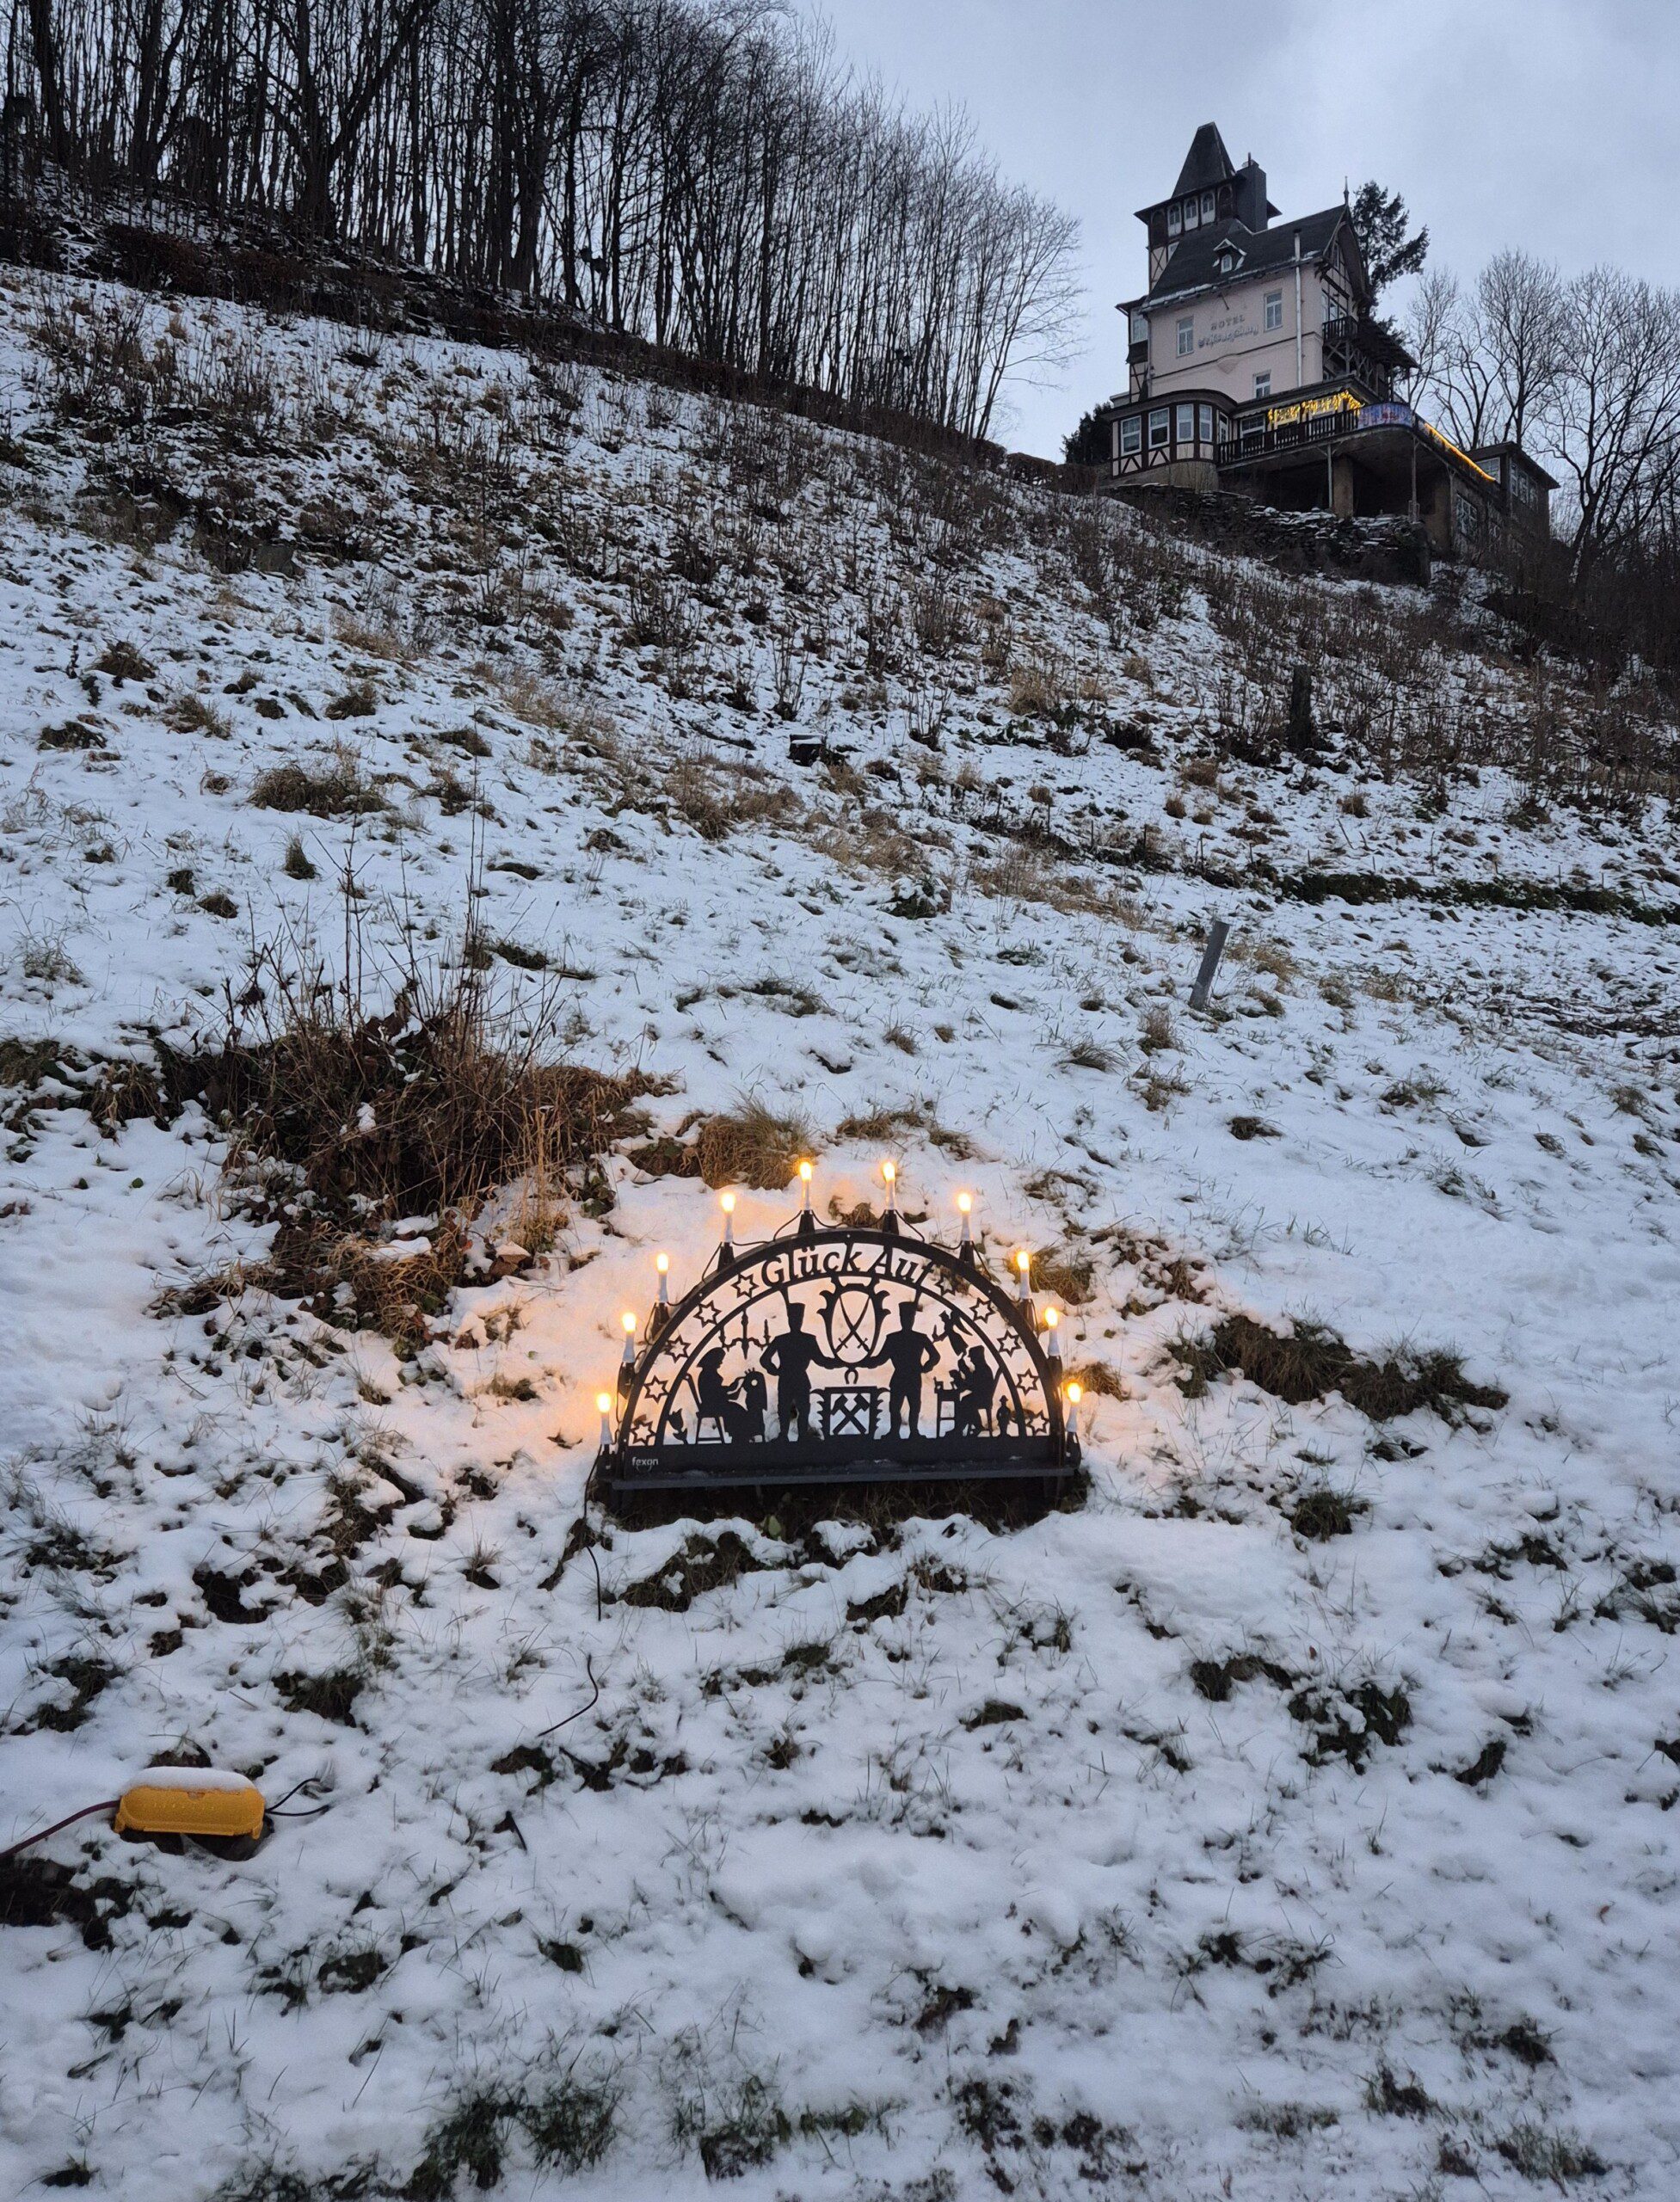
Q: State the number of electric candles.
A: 10